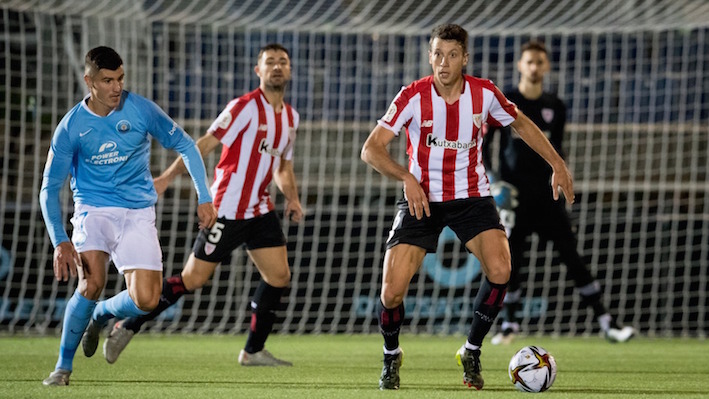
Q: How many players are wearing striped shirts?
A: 2